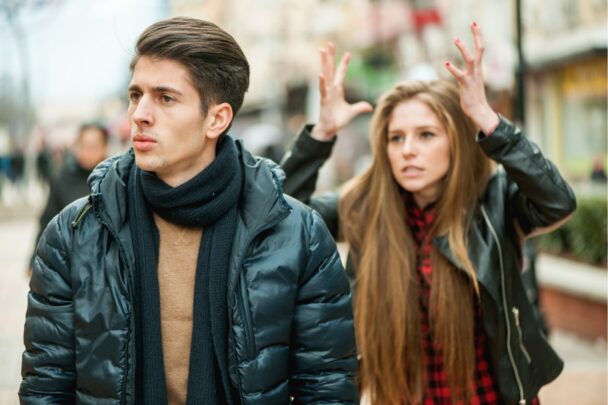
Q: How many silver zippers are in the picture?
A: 2